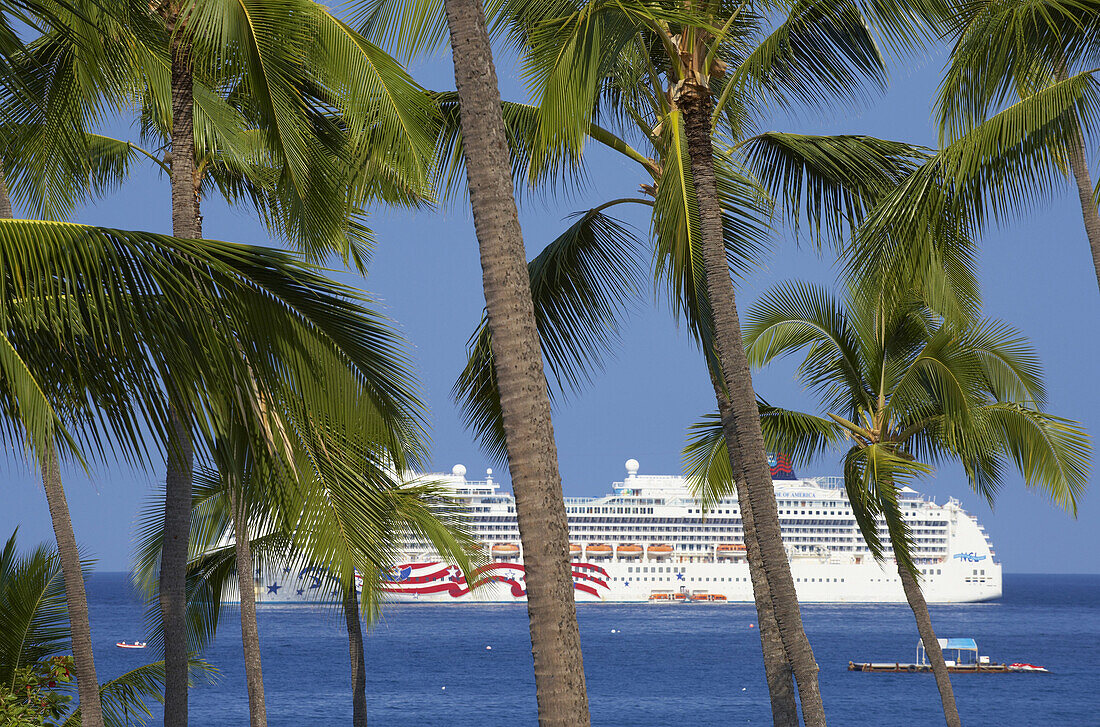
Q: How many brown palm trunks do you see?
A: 9